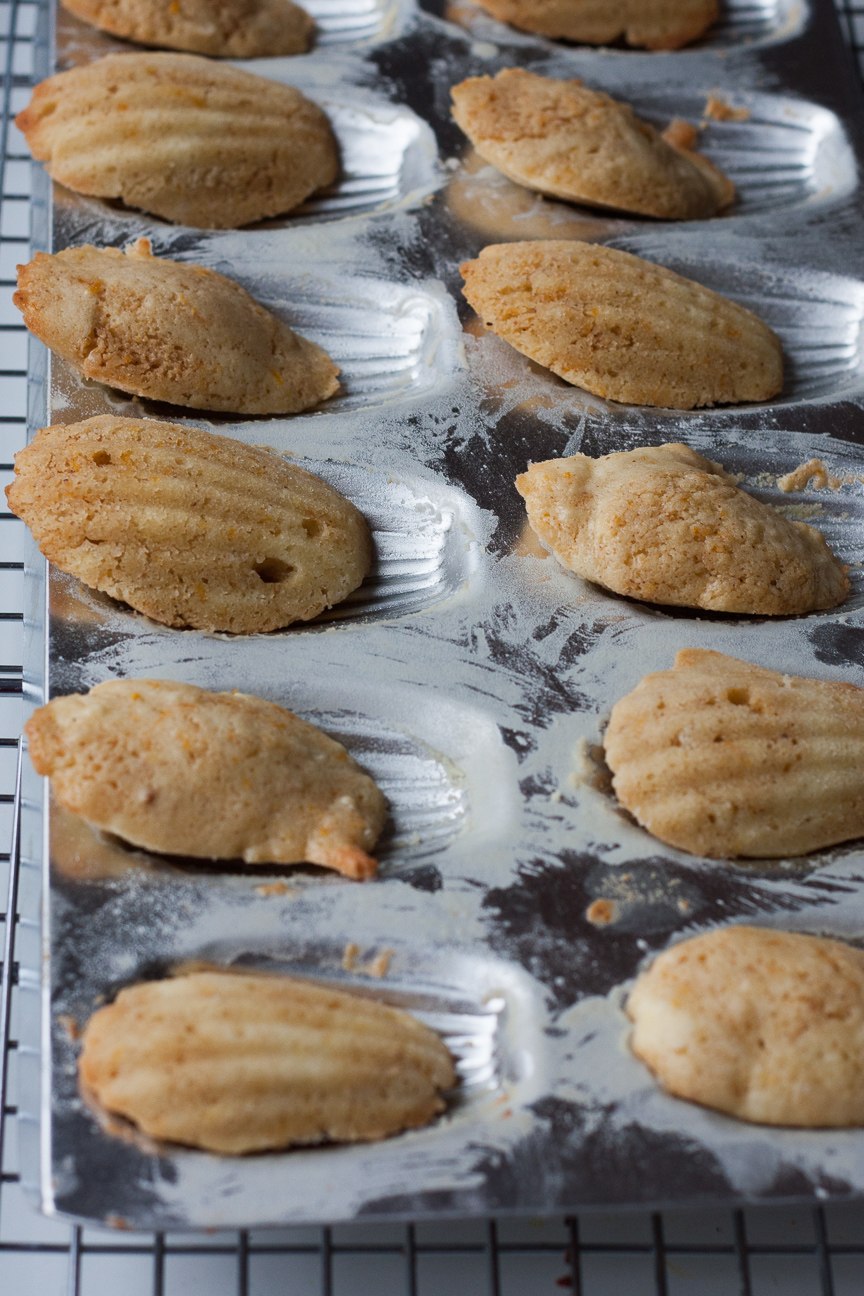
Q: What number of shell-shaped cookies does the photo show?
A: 12